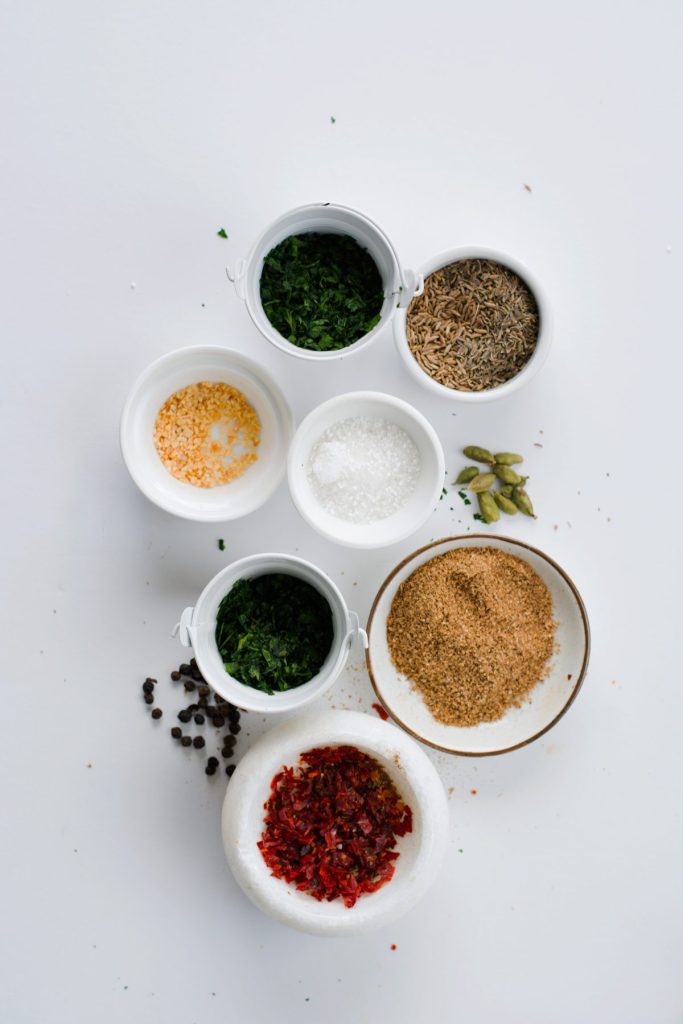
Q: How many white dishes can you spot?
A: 7